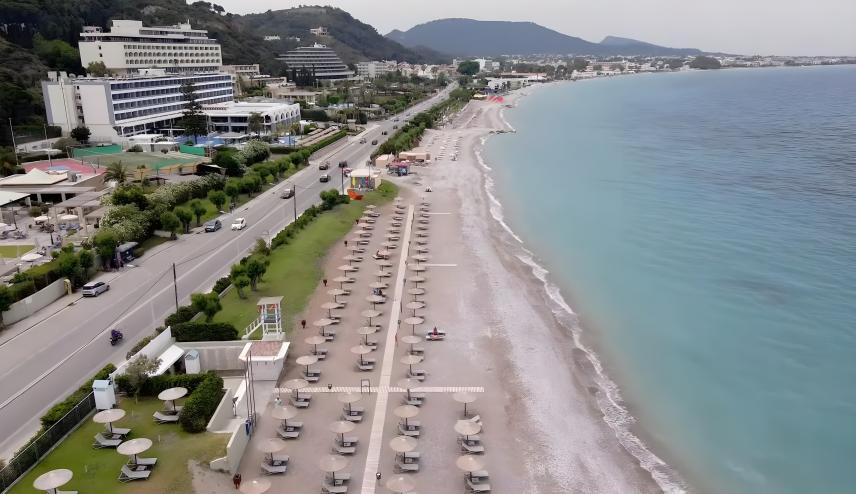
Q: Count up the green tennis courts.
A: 1